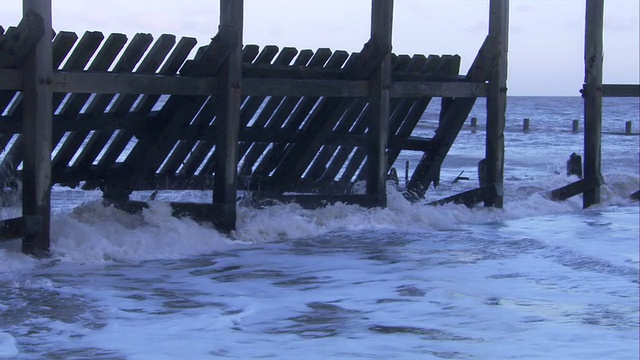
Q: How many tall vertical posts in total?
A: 5